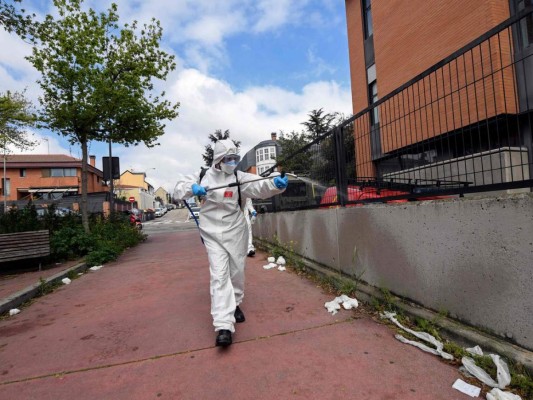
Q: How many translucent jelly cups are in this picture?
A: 0